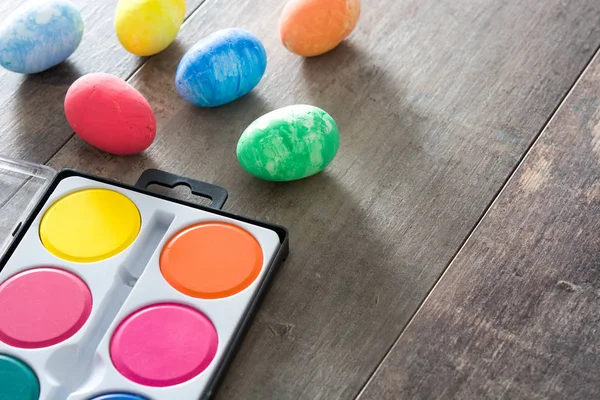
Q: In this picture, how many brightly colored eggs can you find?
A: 6